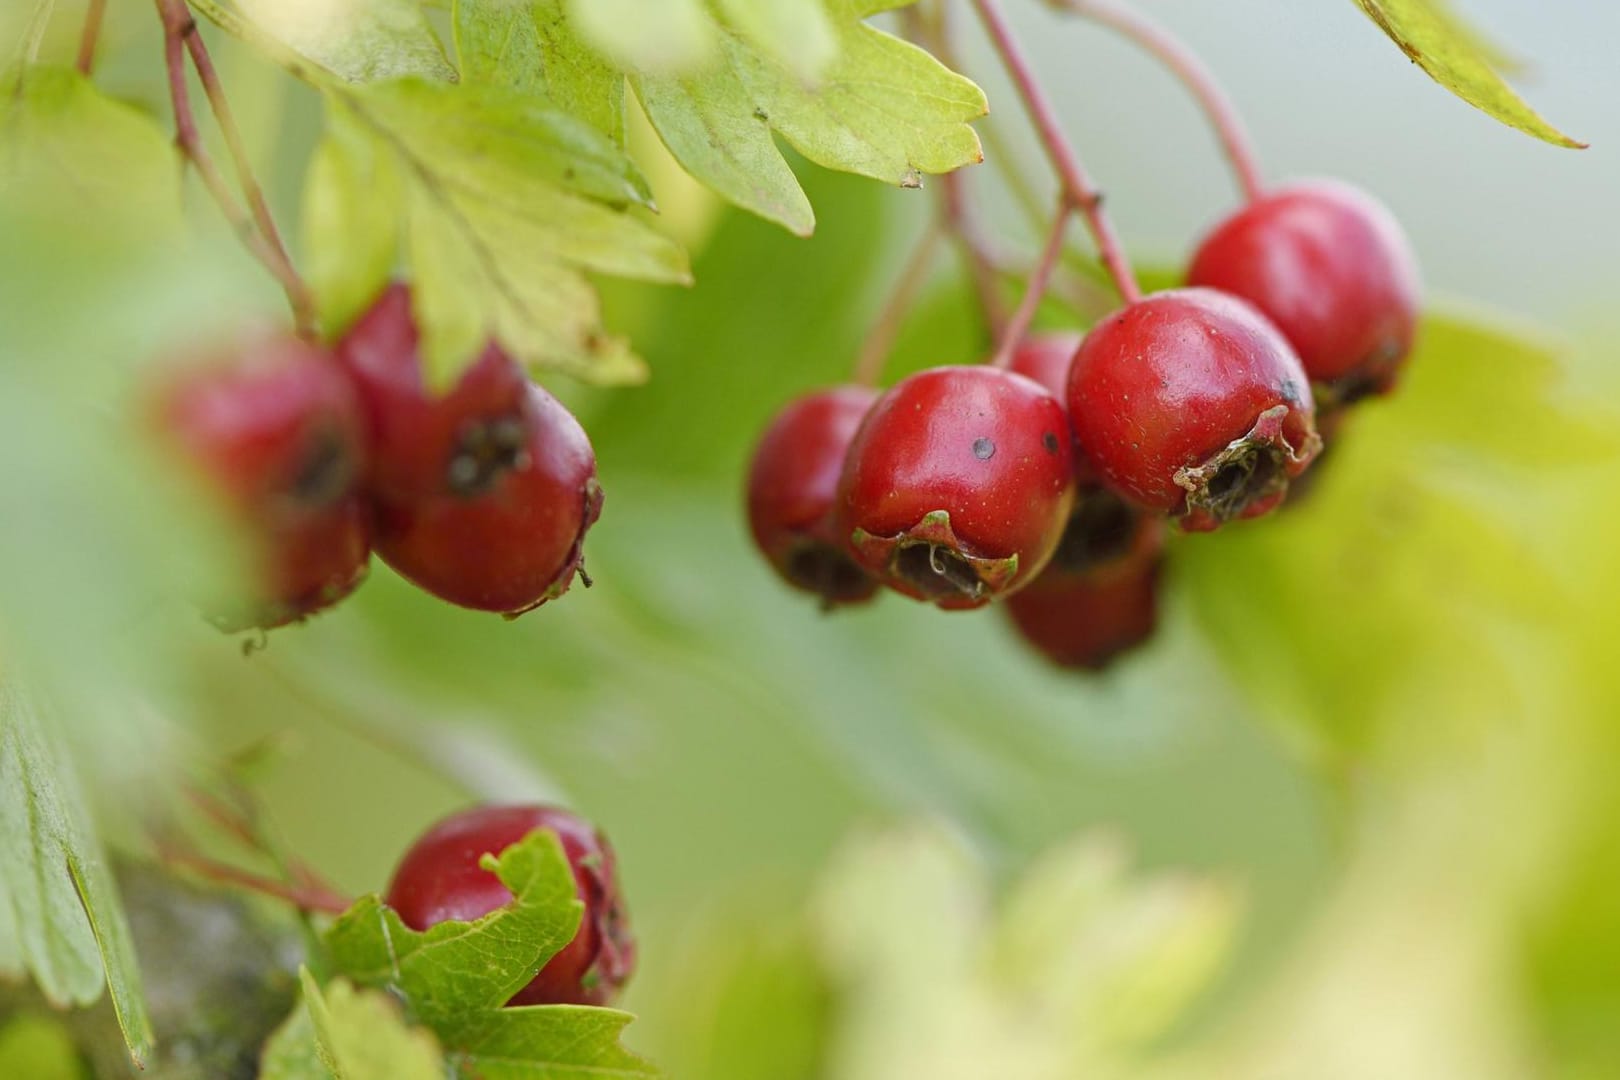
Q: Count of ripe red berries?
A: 11